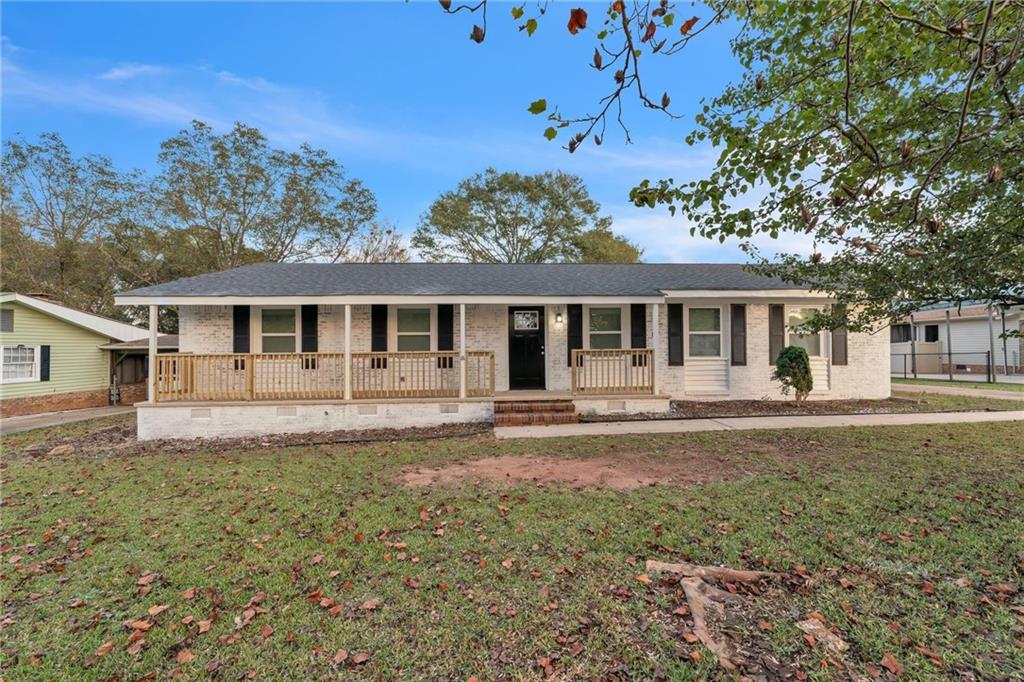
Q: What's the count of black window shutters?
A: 10